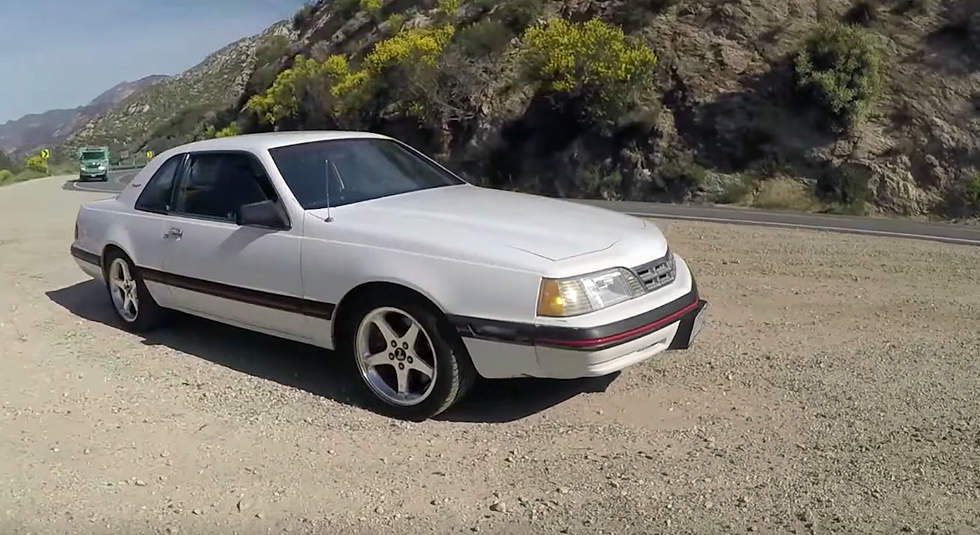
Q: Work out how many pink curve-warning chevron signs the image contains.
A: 0